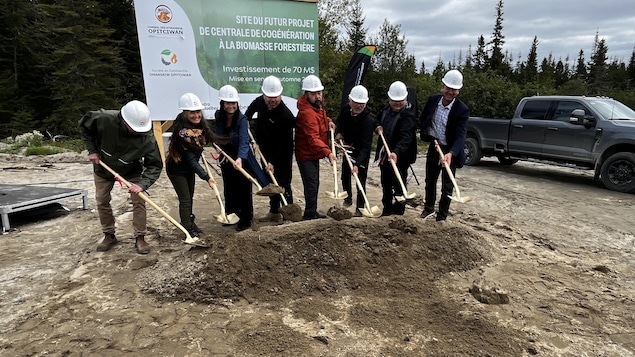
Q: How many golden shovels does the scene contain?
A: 8